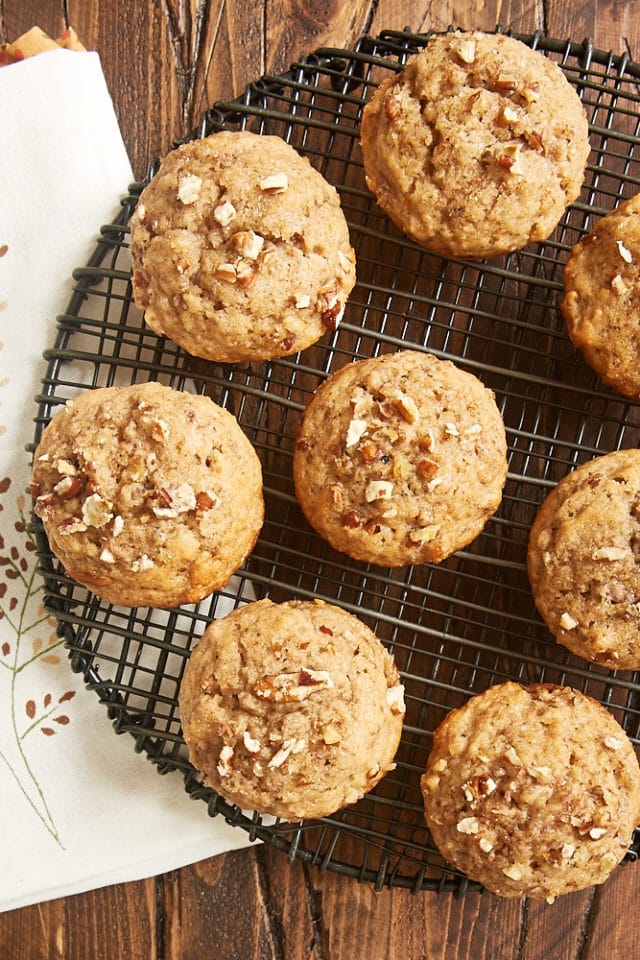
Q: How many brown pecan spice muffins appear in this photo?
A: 8